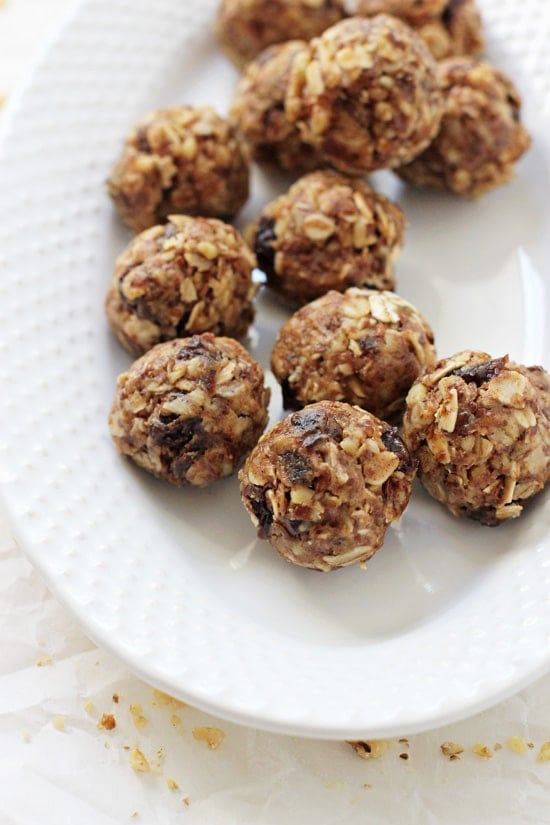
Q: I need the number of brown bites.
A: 12